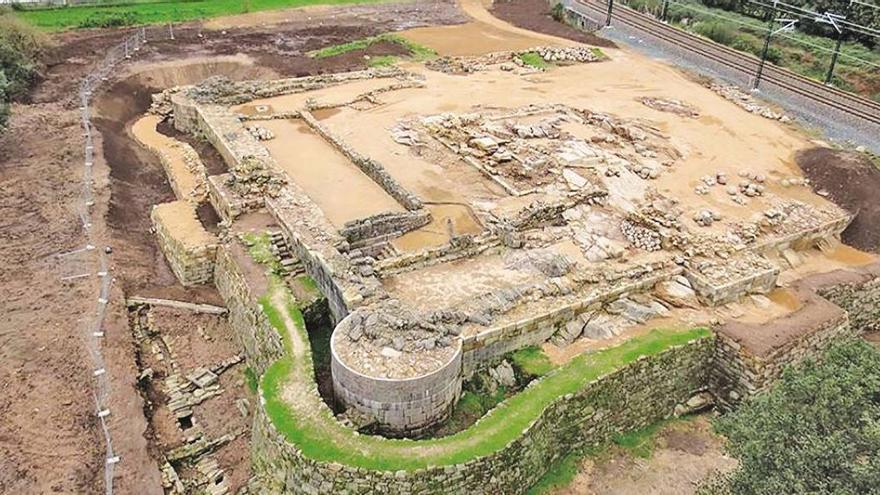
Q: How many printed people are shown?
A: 0